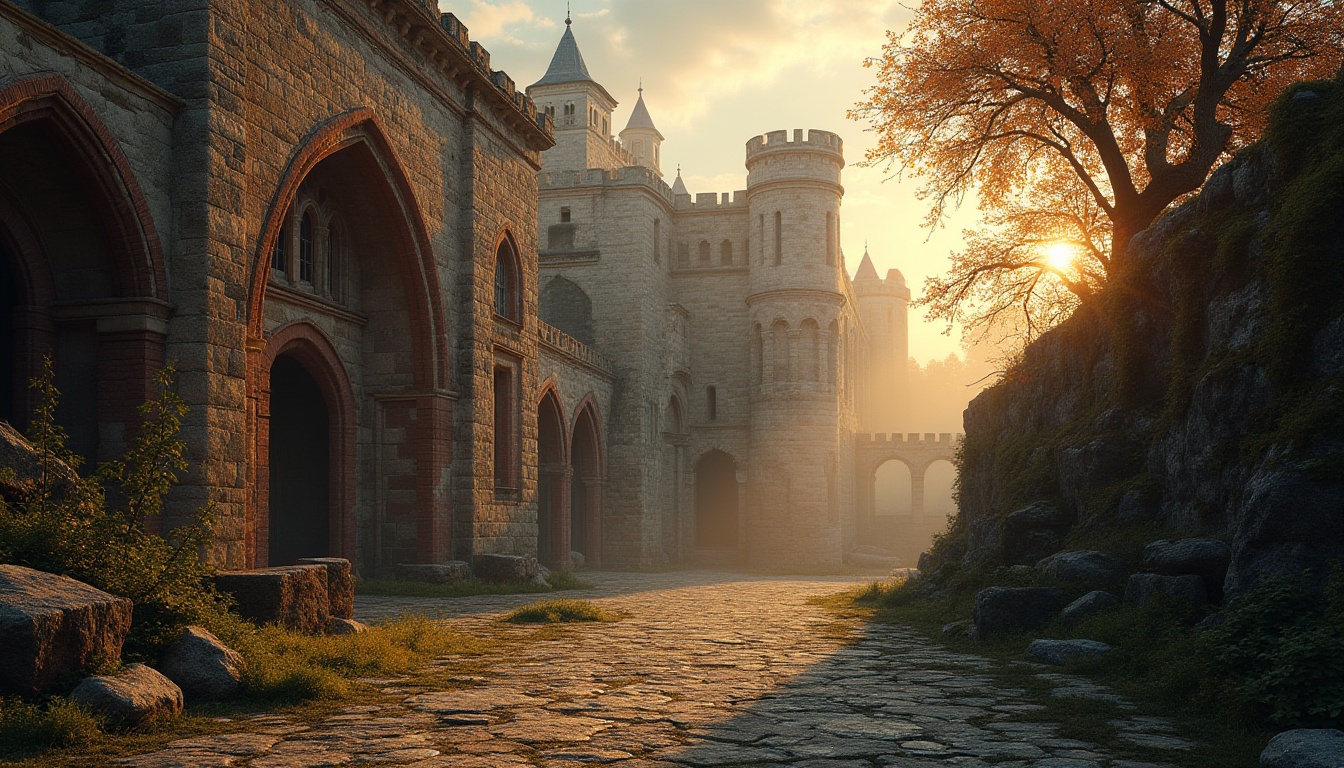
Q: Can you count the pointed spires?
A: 4